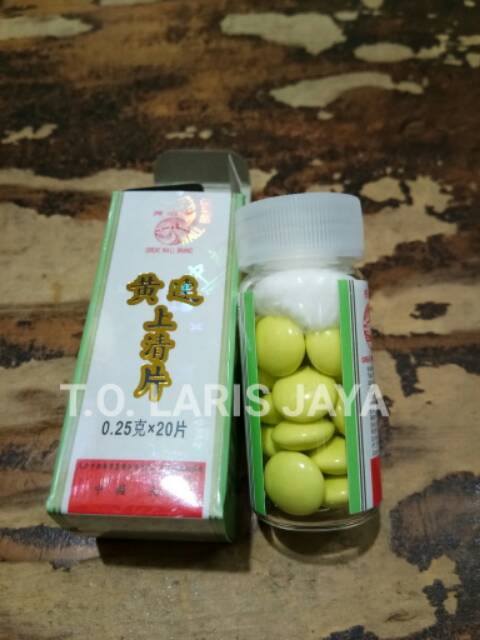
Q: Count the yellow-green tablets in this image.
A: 11